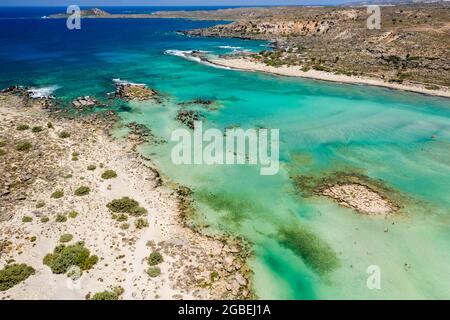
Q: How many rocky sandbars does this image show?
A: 1